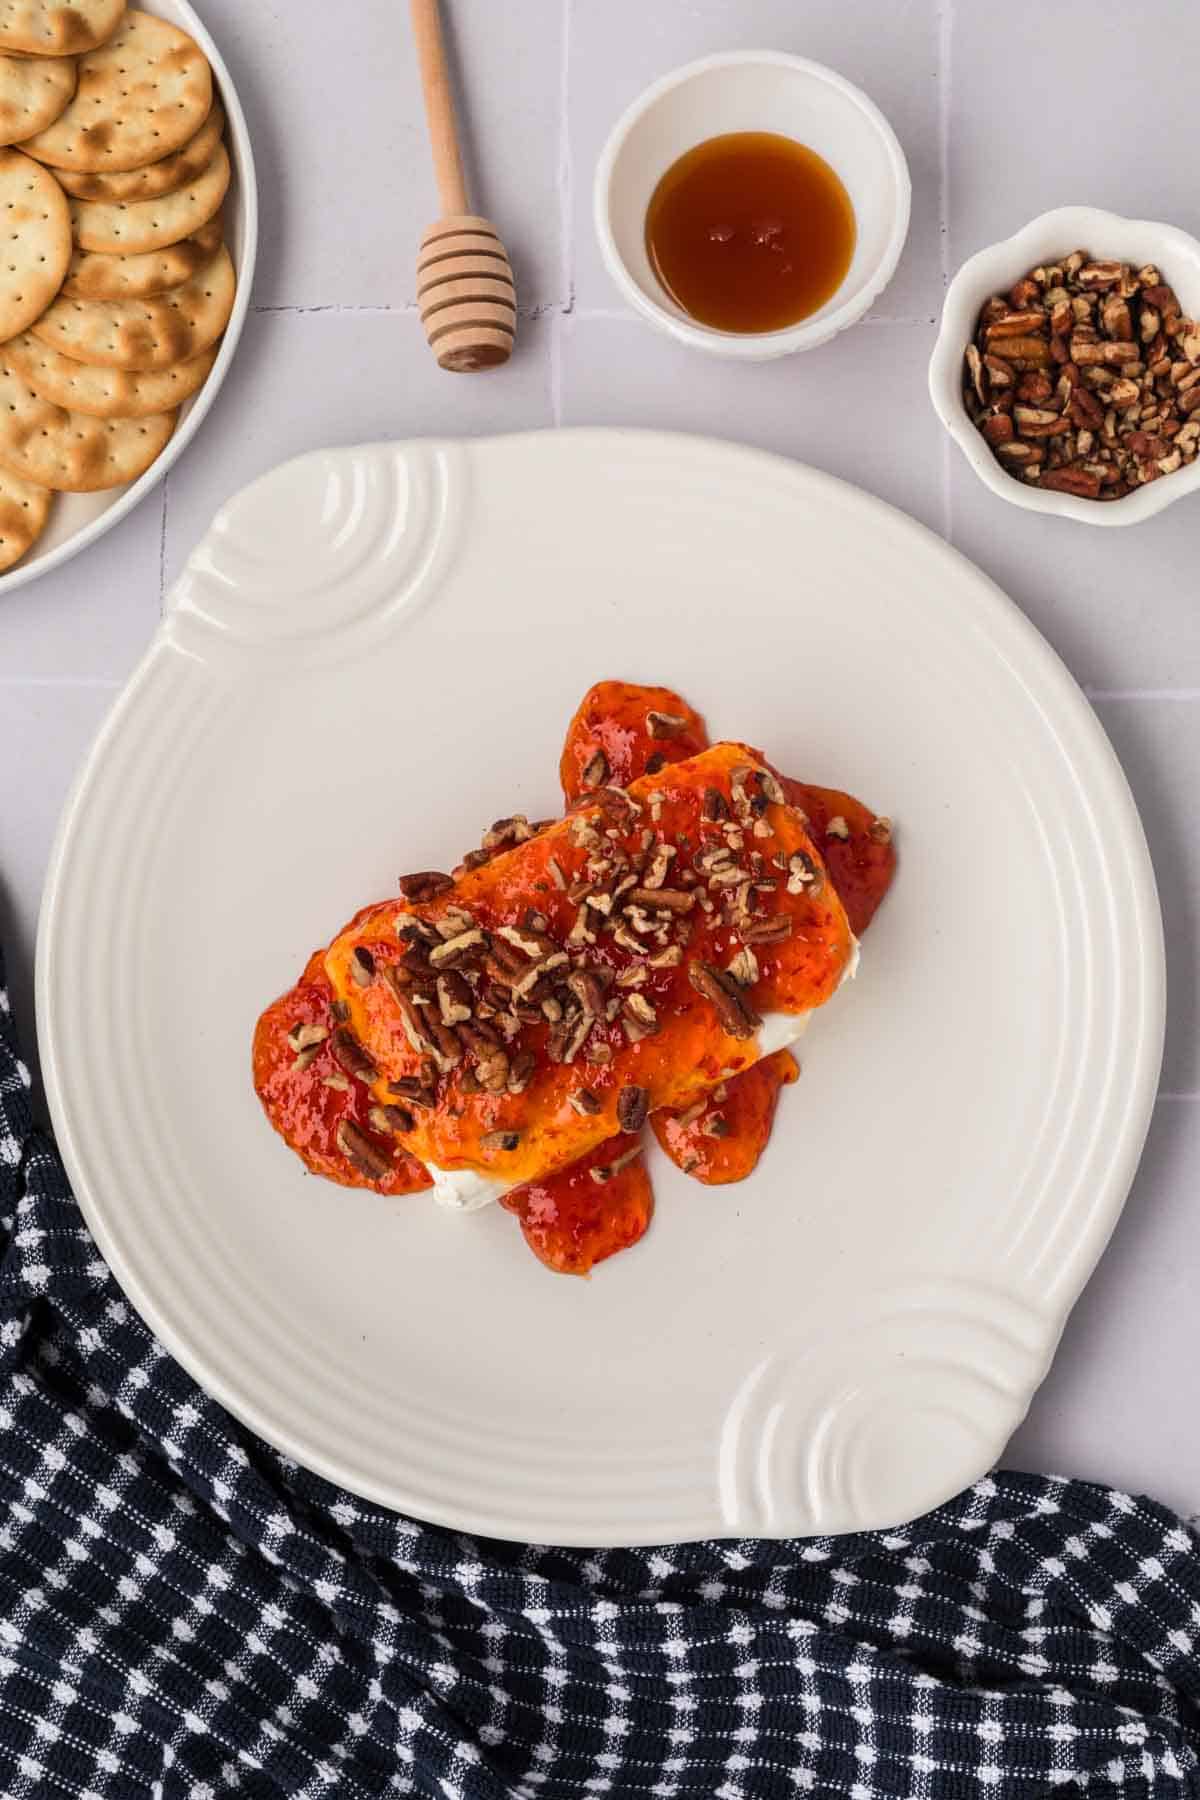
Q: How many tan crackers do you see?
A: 11